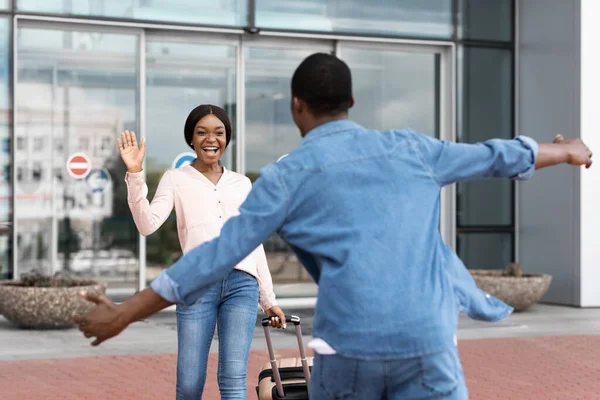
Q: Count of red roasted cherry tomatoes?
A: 0